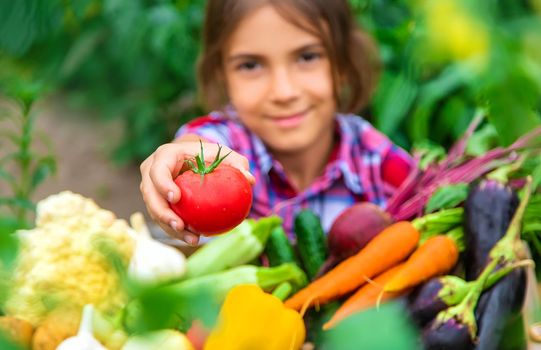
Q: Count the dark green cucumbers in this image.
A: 2